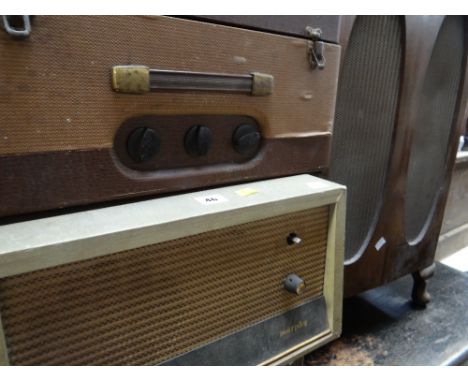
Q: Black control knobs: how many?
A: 3